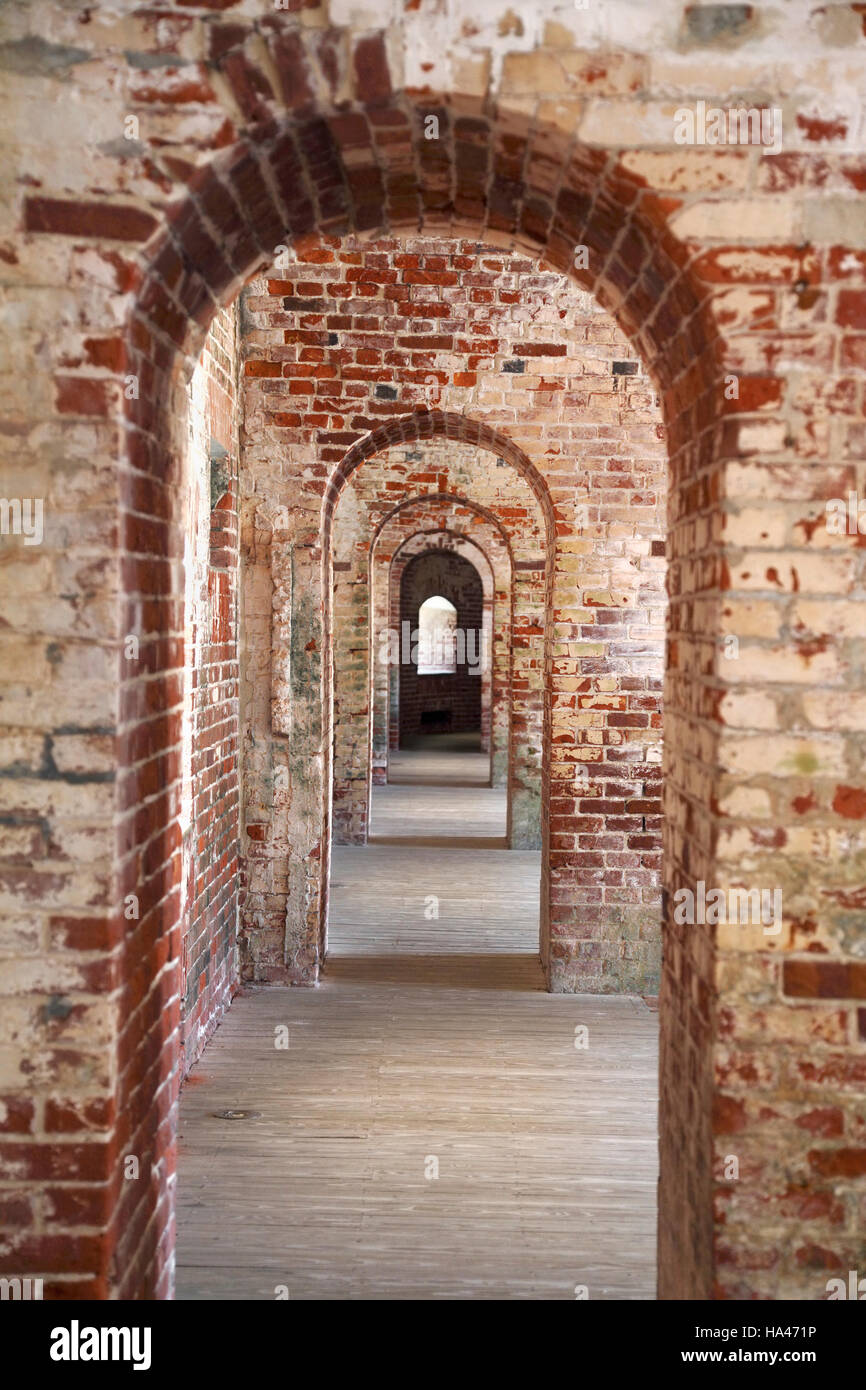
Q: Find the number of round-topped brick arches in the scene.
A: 5